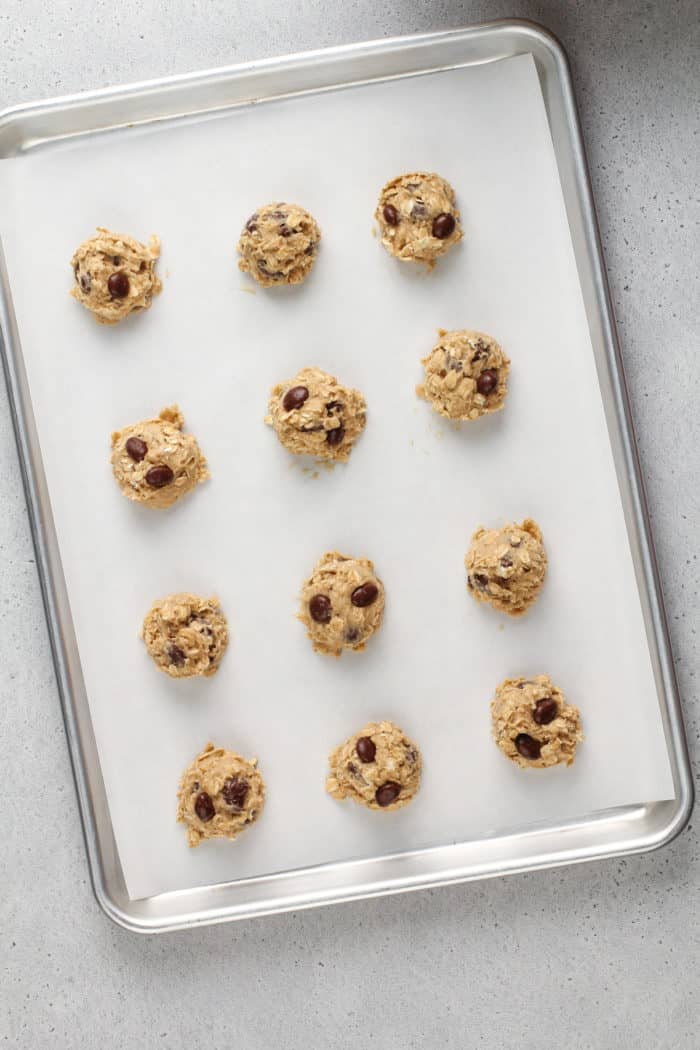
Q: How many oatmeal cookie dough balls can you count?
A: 12